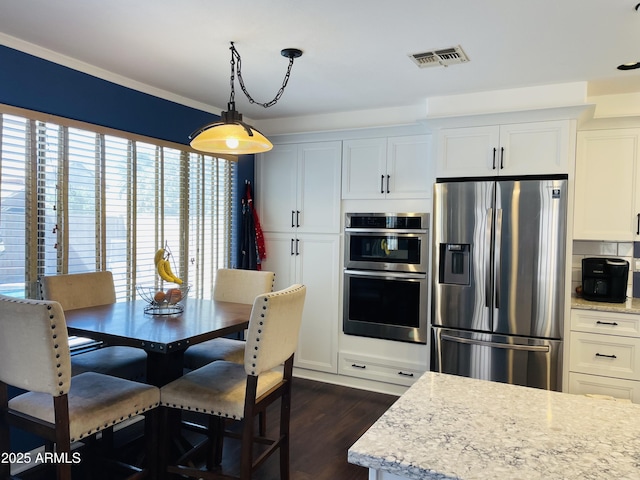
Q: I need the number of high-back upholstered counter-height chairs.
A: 4